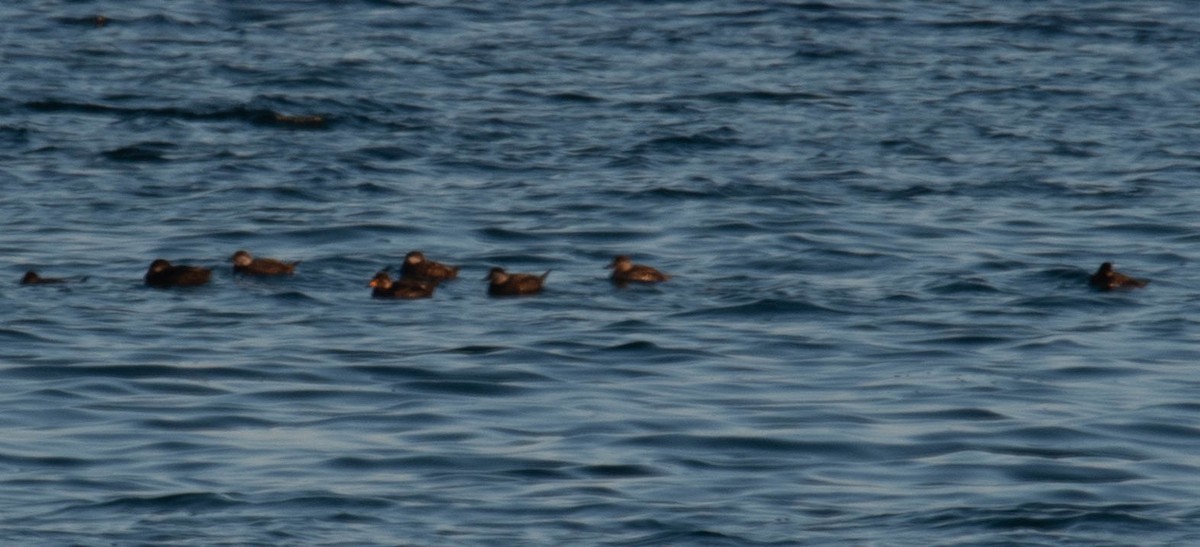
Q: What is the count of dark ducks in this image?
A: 8